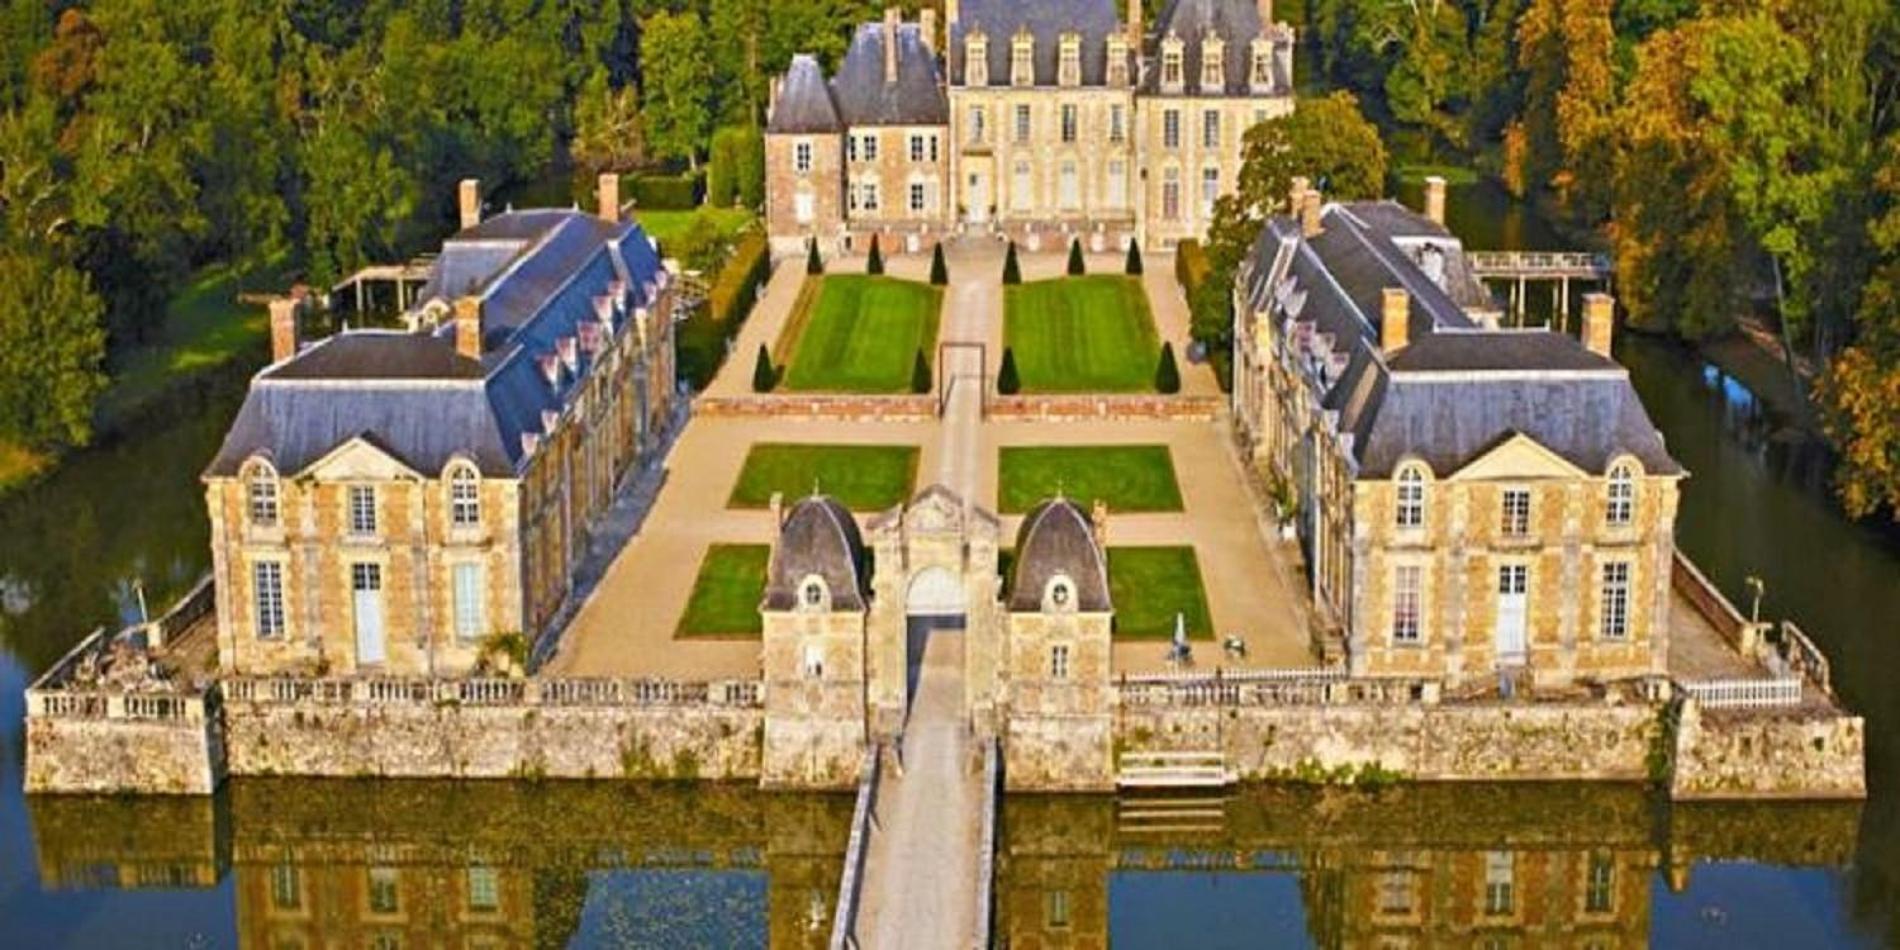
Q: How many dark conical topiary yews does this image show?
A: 10